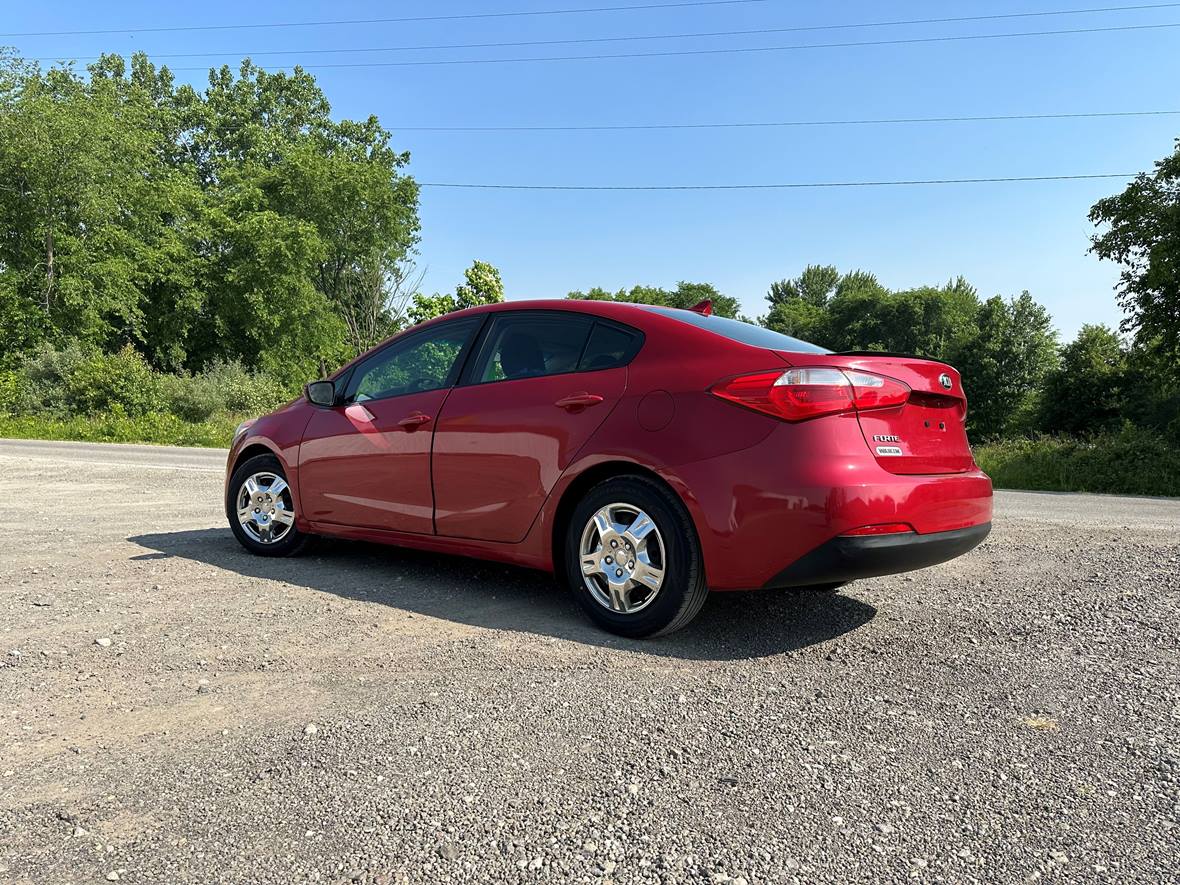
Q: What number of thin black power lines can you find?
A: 5